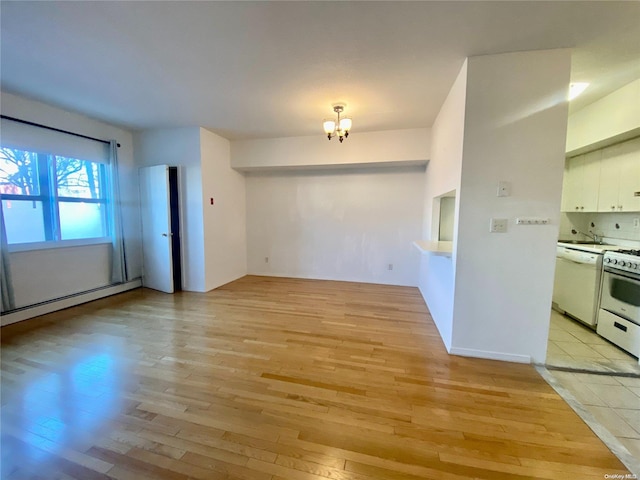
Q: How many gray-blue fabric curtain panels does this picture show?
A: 2